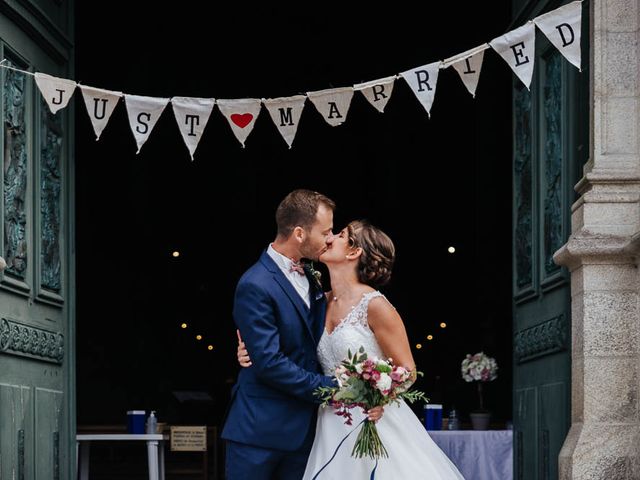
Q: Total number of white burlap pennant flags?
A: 12